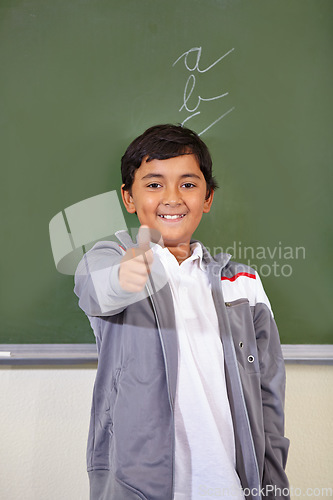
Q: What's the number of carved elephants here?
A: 0